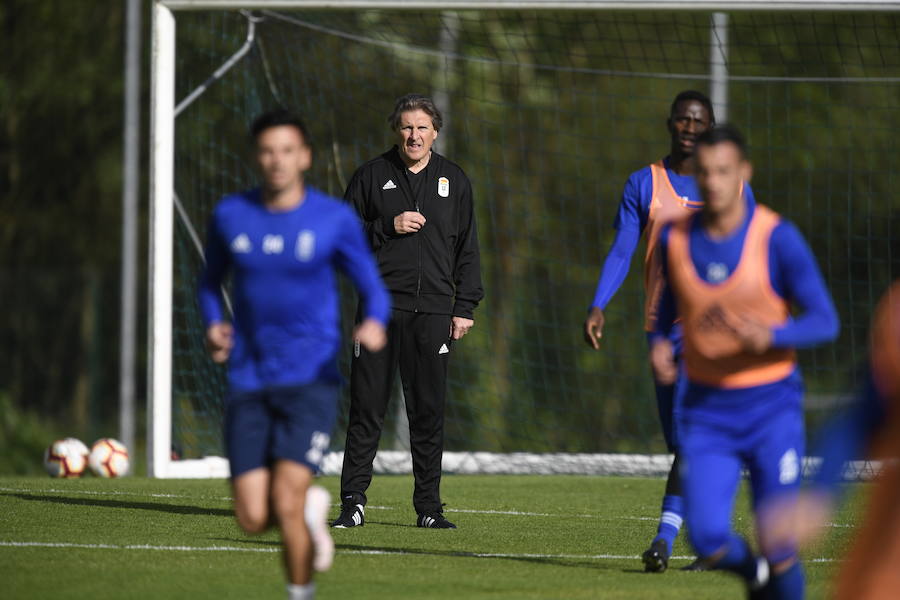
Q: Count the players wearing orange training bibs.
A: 2